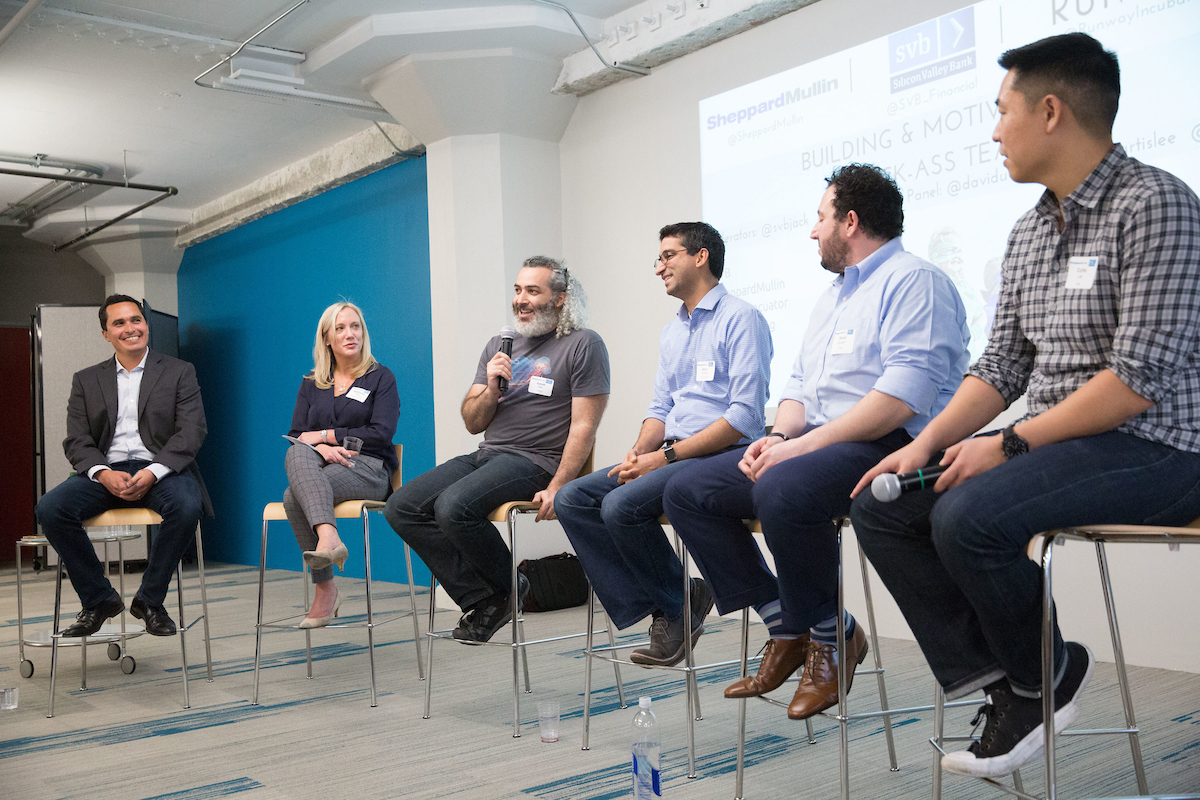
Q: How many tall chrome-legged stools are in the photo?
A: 6